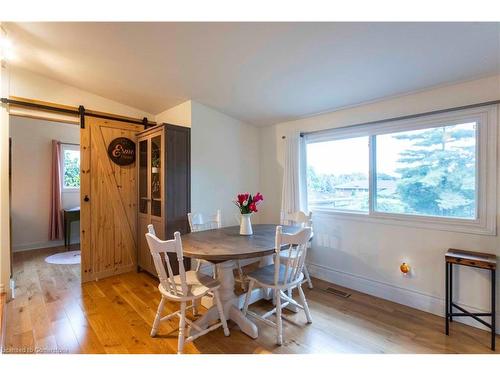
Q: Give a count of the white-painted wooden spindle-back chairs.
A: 4